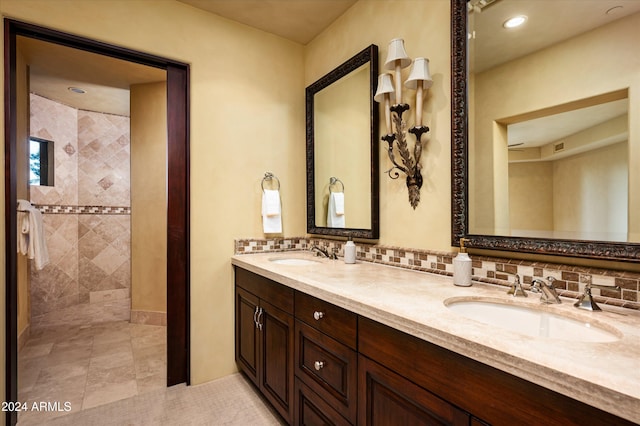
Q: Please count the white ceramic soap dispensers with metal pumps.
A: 2